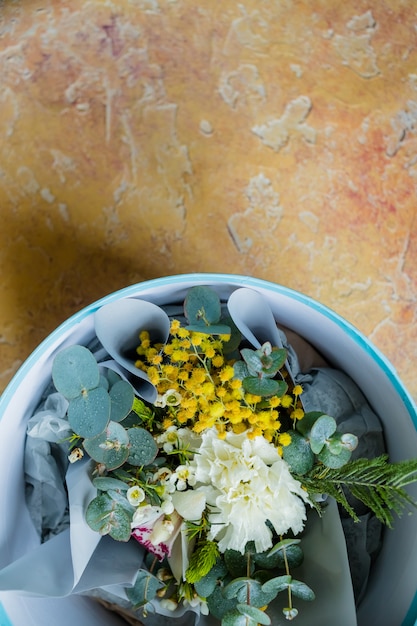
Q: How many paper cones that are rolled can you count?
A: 2